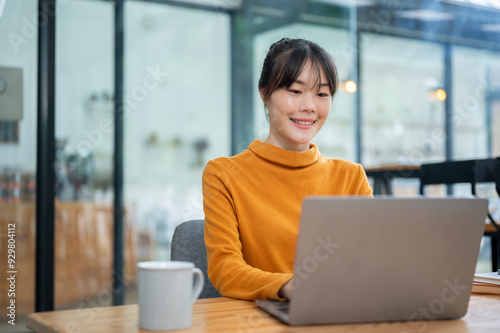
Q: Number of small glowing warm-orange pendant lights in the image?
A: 2